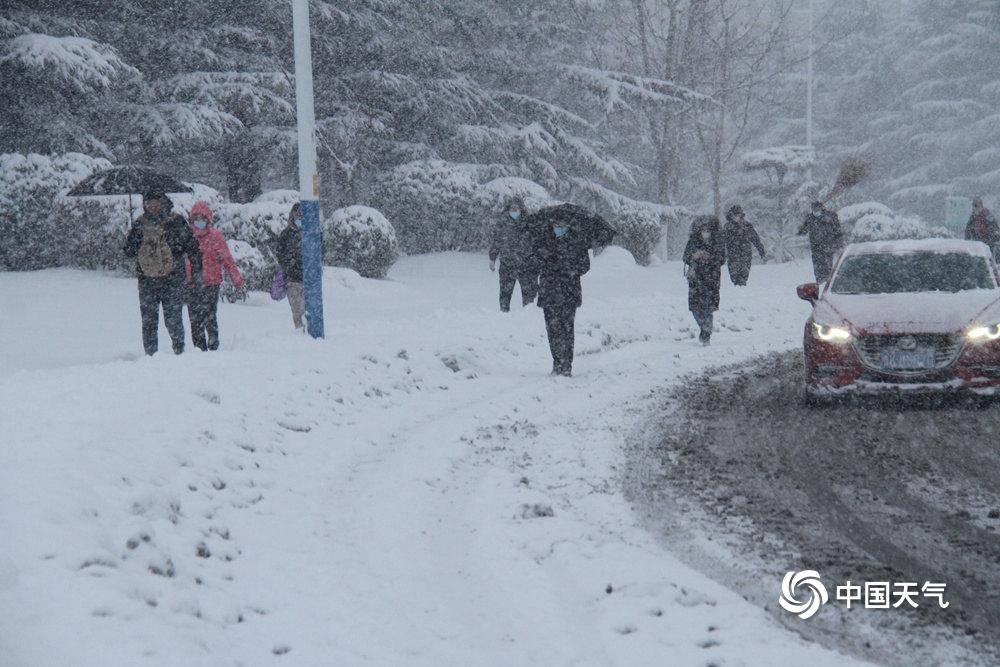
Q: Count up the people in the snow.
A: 9